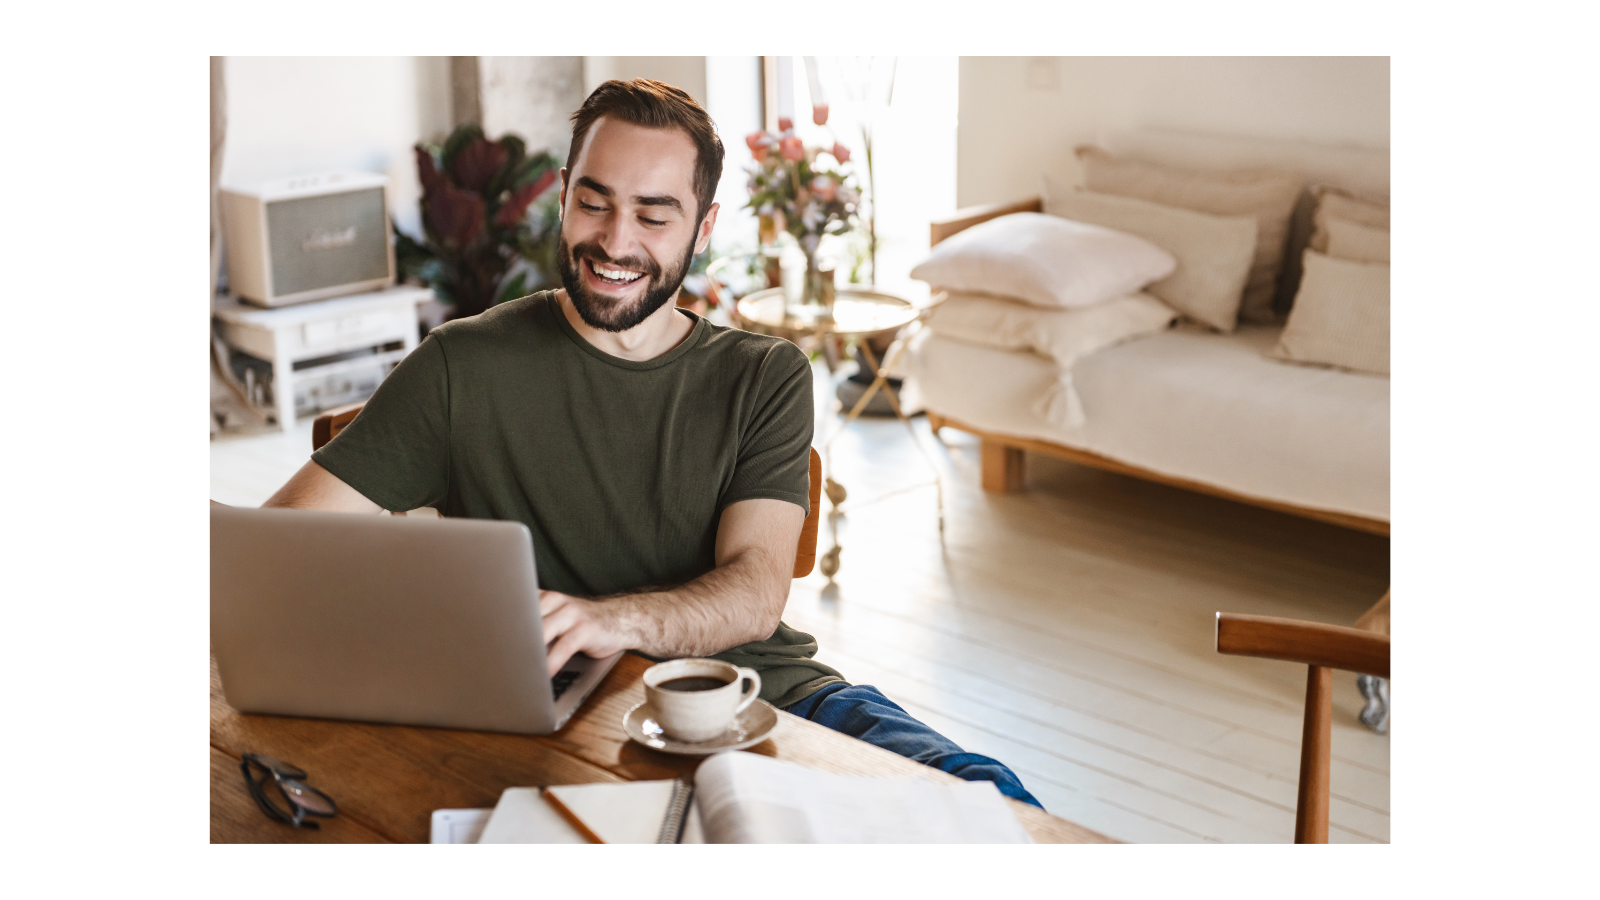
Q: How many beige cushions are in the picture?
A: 6